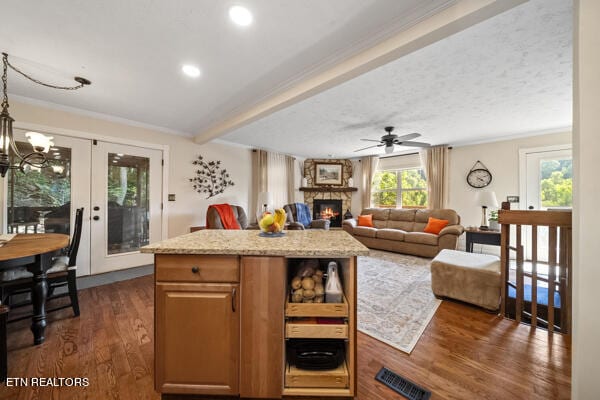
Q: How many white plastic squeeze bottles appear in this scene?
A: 0